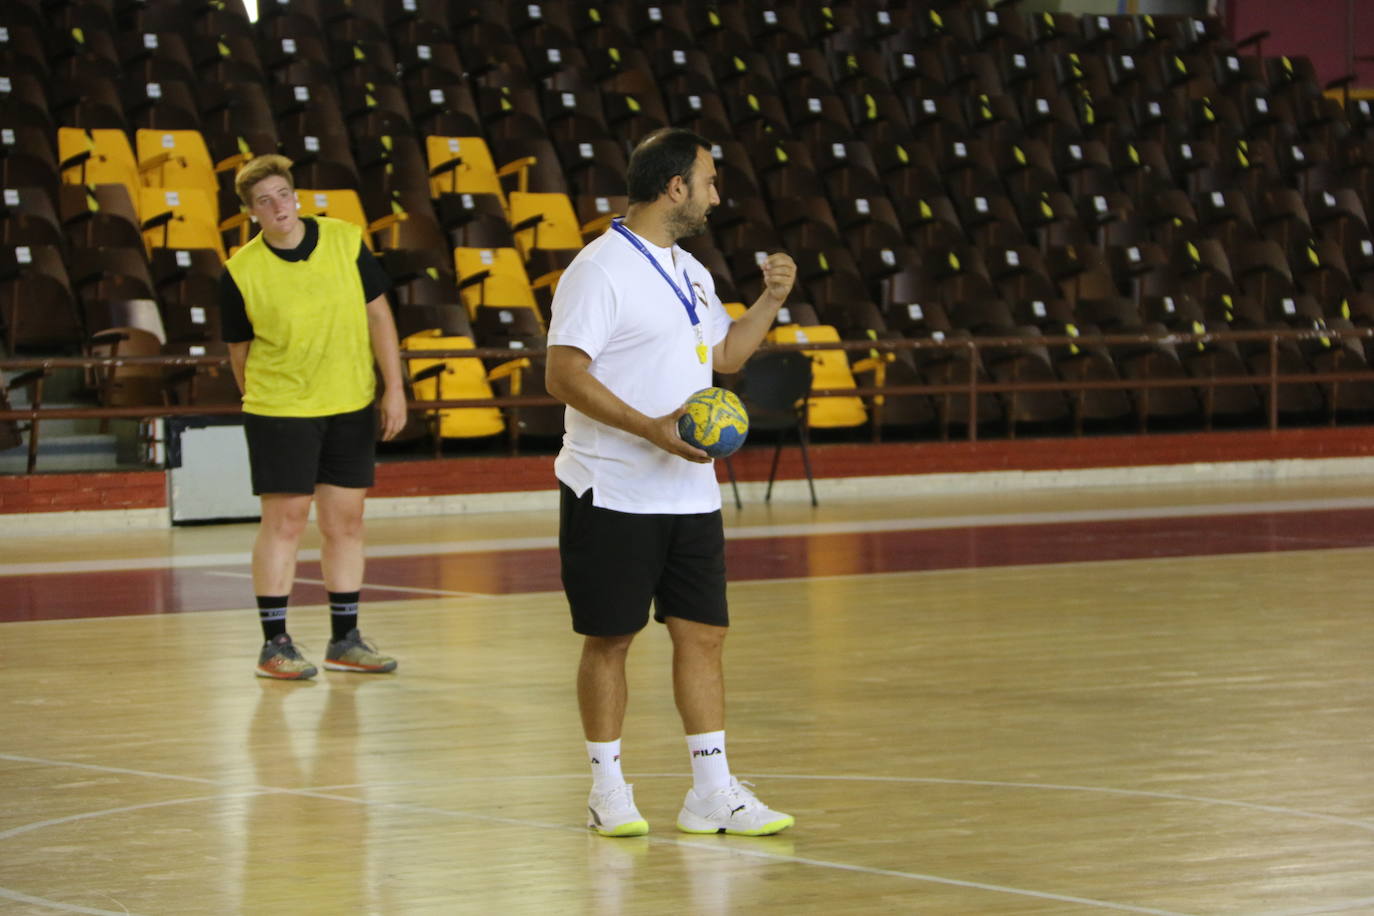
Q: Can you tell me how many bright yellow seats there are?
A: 10